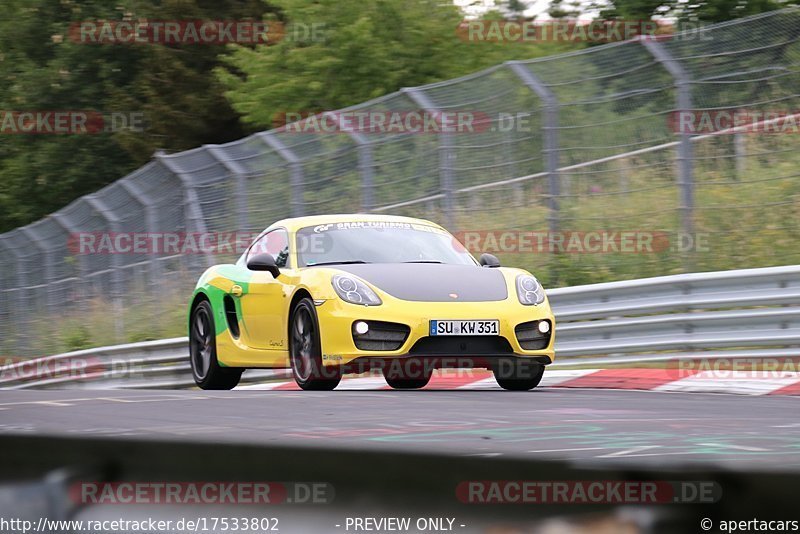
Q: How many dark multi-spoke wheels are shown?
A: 2